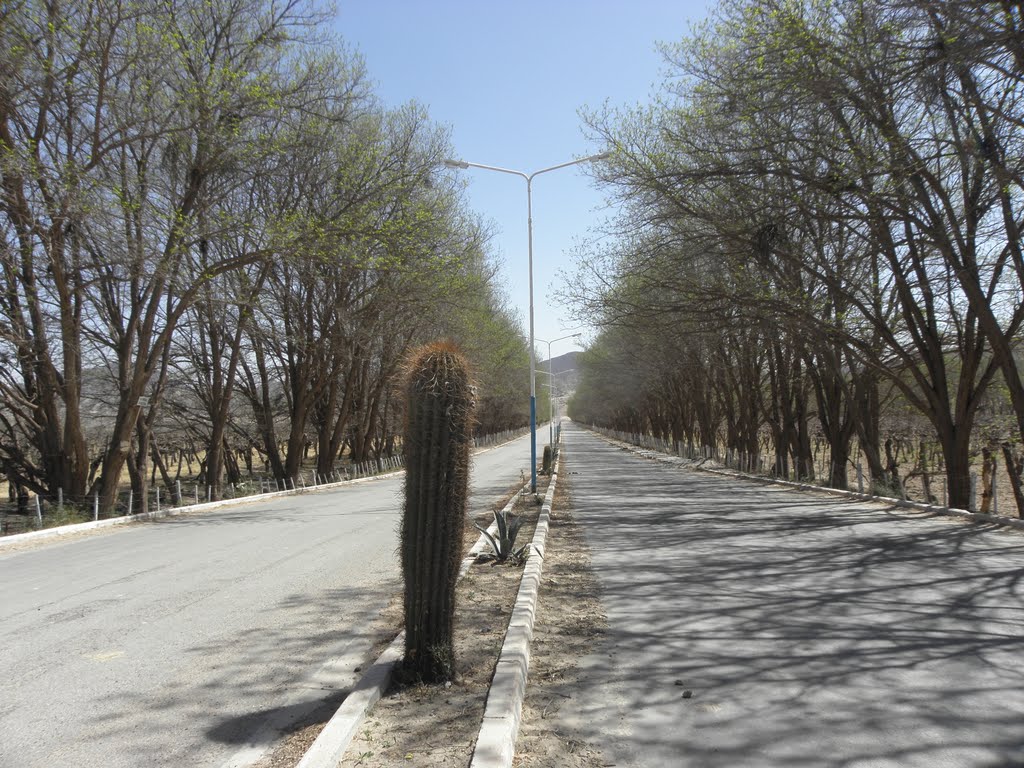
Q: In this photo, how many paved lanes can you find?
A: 2